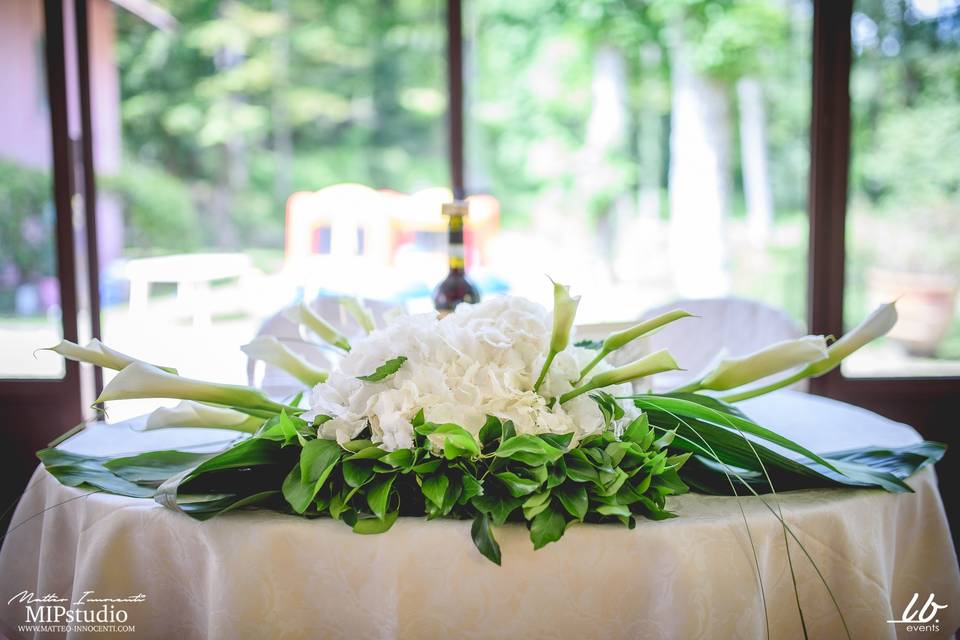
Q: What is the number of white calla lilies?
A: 11